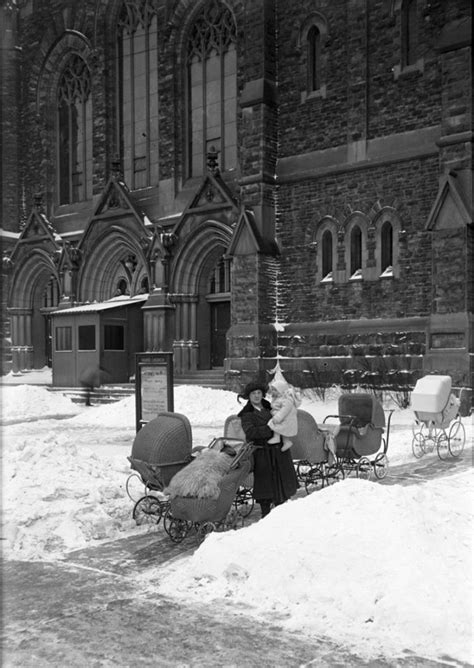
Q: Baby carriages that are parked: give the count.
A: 6